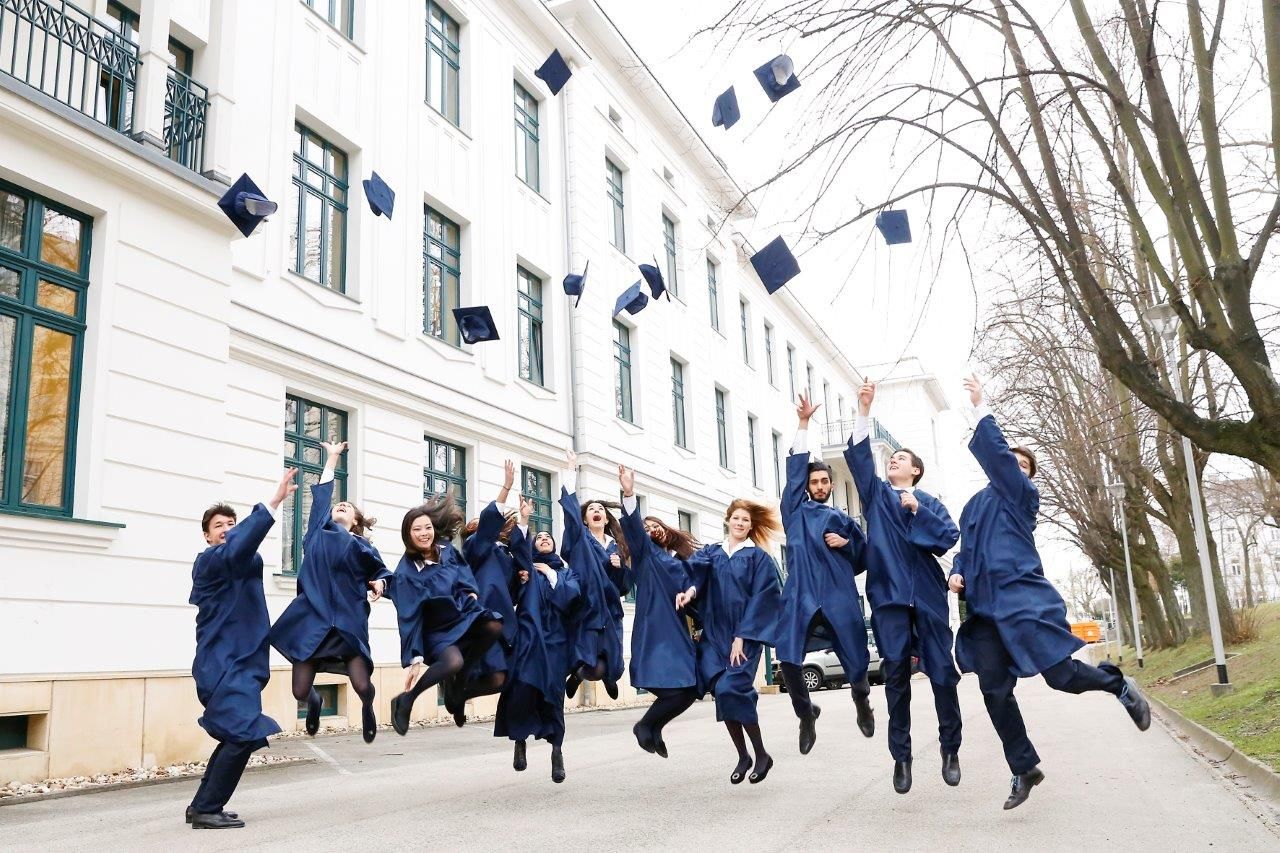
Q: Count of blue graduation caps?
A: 11